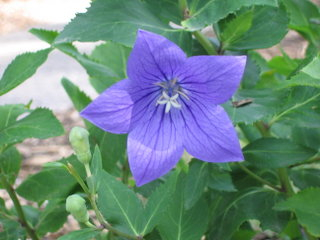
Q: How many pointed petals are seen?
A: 5